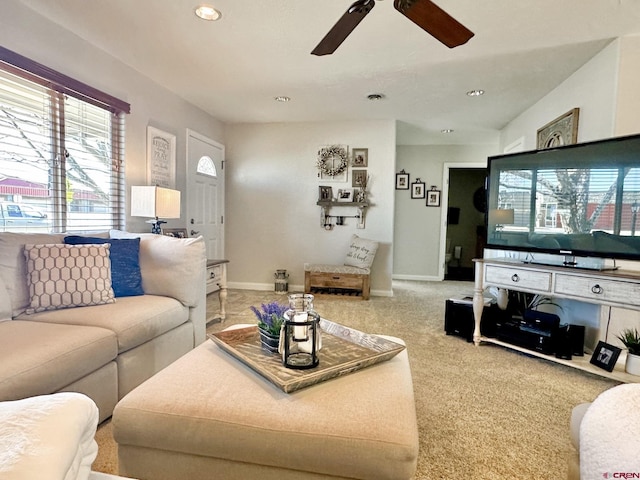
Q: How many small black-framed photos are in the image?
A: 4